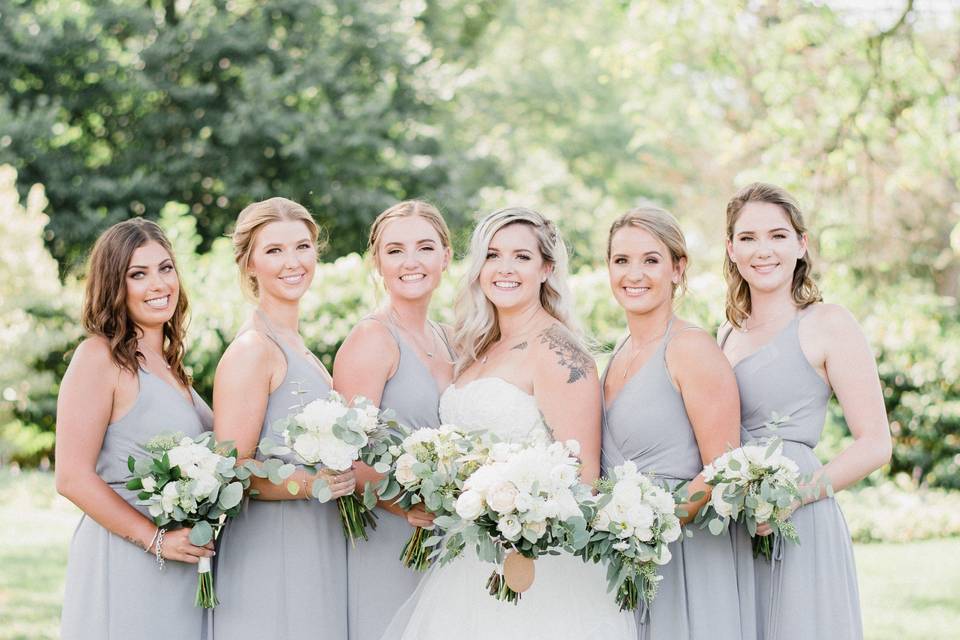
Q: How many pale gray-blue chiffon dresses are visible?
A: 5